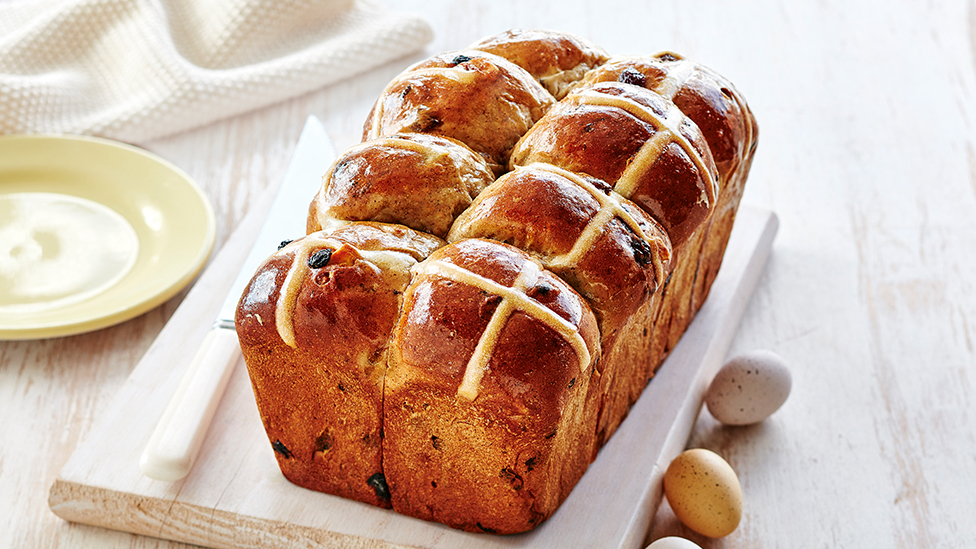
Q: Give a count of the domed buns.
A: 8